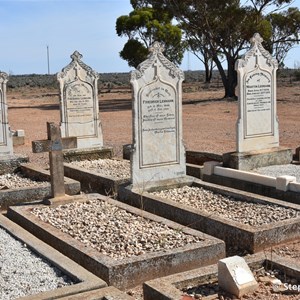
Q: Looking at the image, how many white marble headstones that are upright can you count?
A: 4